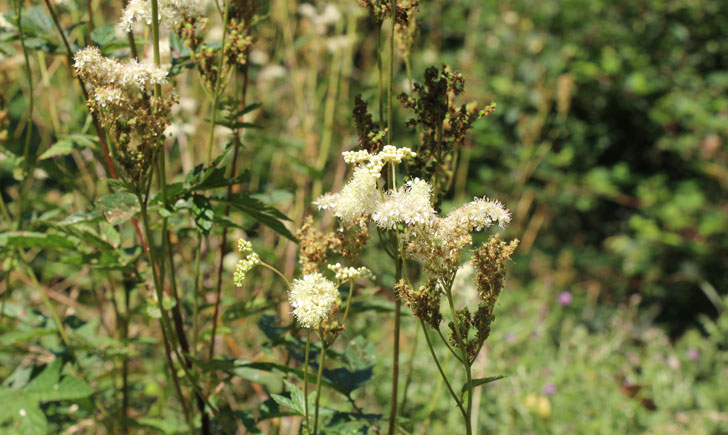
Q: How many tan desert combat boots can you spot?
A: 0